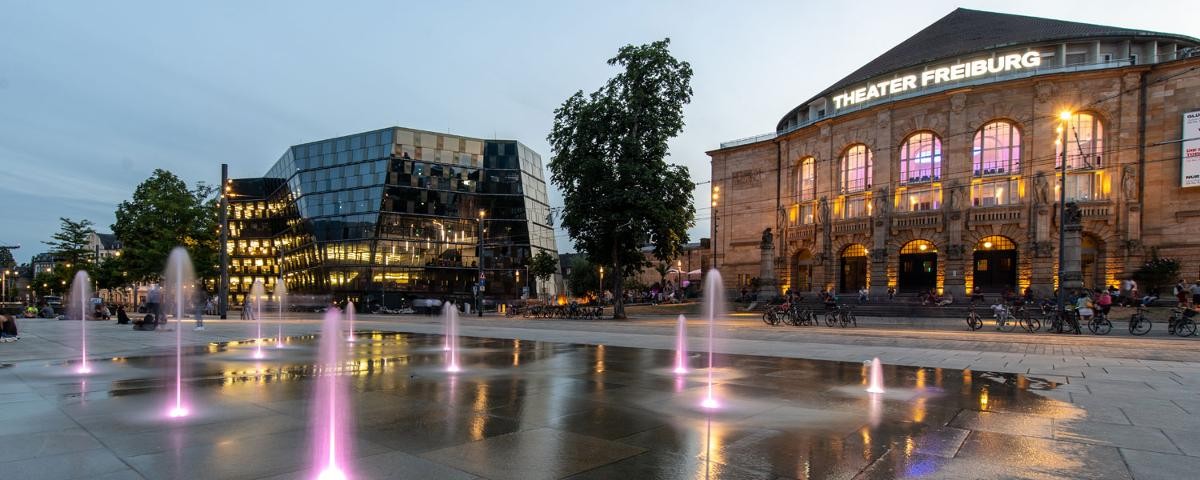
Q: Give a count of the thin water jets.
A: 11